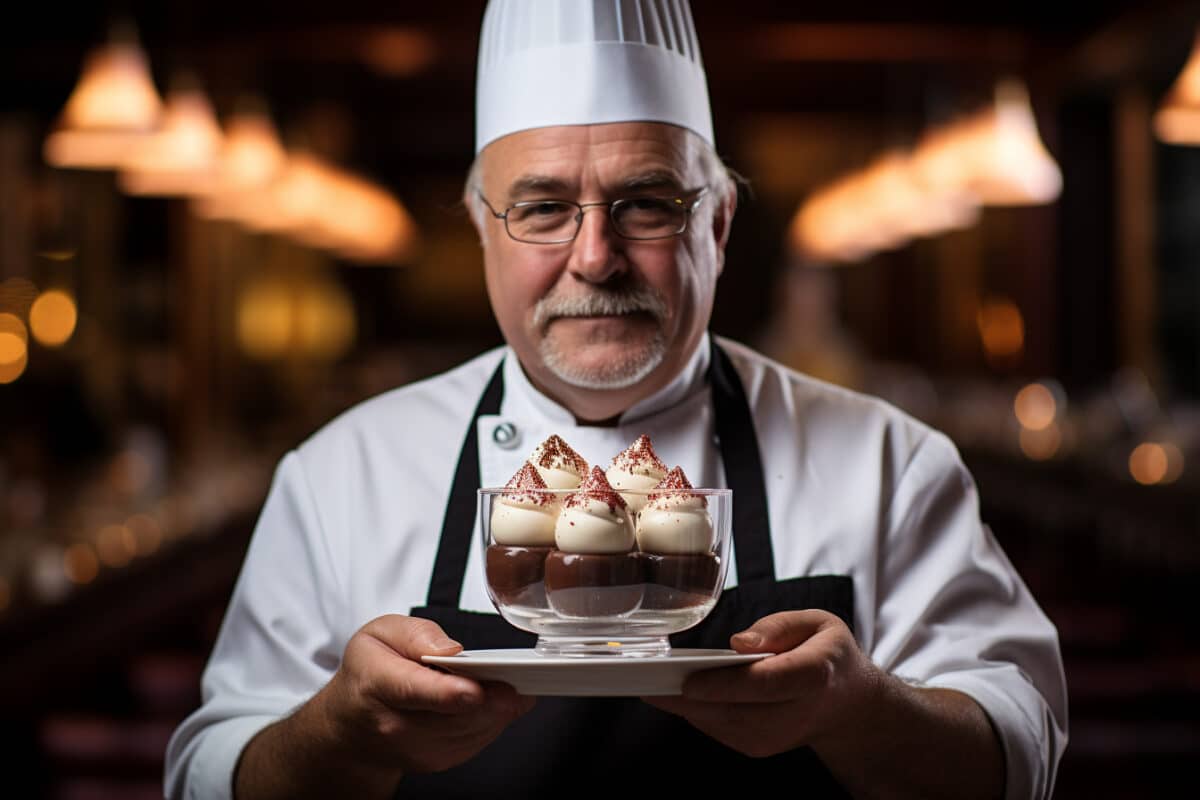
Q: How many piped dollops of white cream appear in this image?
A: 5